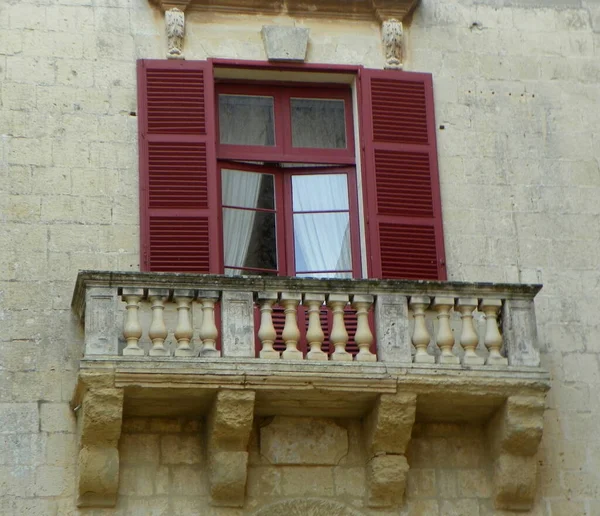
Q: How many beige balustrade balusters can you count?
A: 13